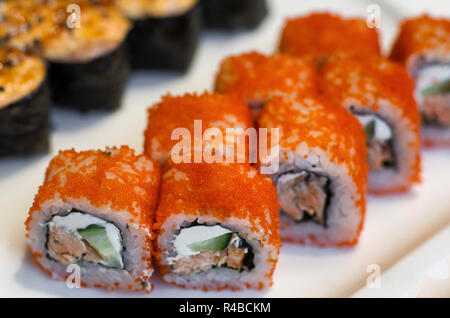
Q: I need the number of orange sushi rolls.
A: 8